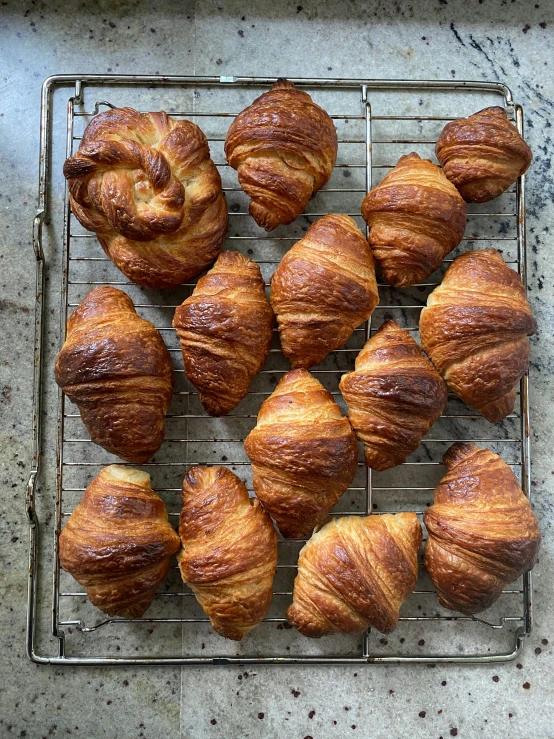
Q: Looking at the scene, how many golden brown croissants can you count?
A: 13